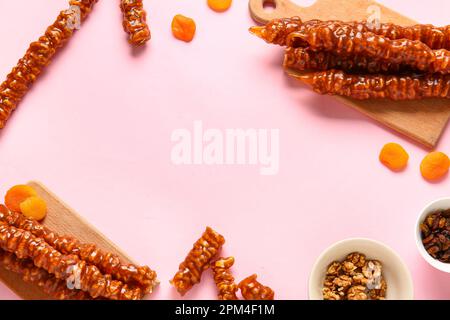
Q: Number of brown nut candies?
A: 12